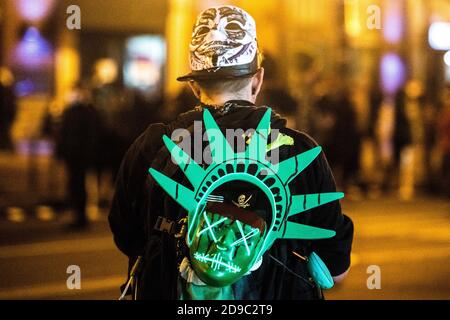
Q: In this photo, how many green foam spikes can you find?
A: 7